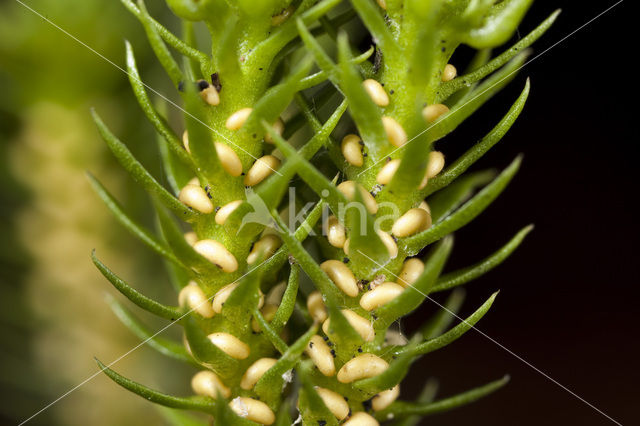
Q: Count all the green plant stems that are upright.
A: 2